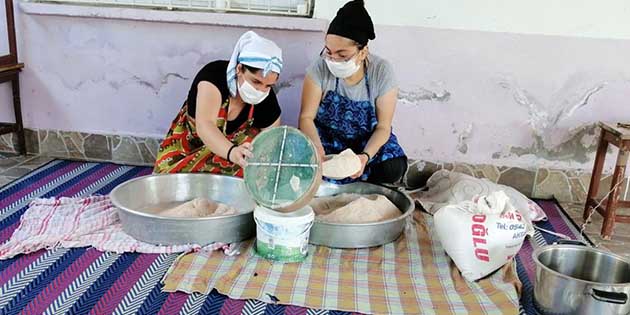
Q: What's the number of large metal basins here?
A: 2